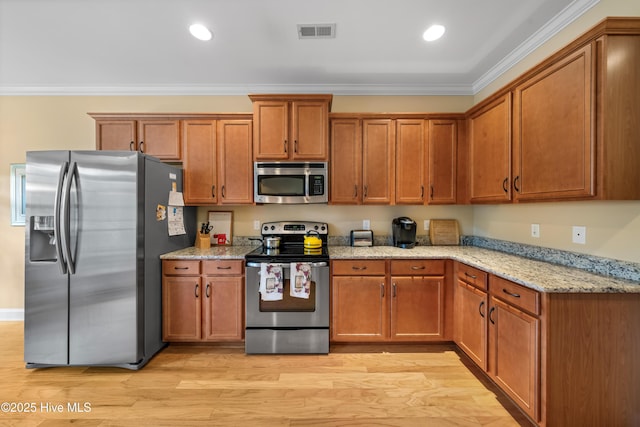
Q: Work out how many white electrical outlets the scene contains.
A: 5